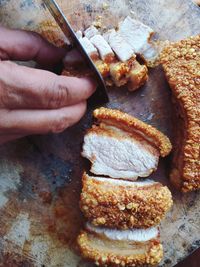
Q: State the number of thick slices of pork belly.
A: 3